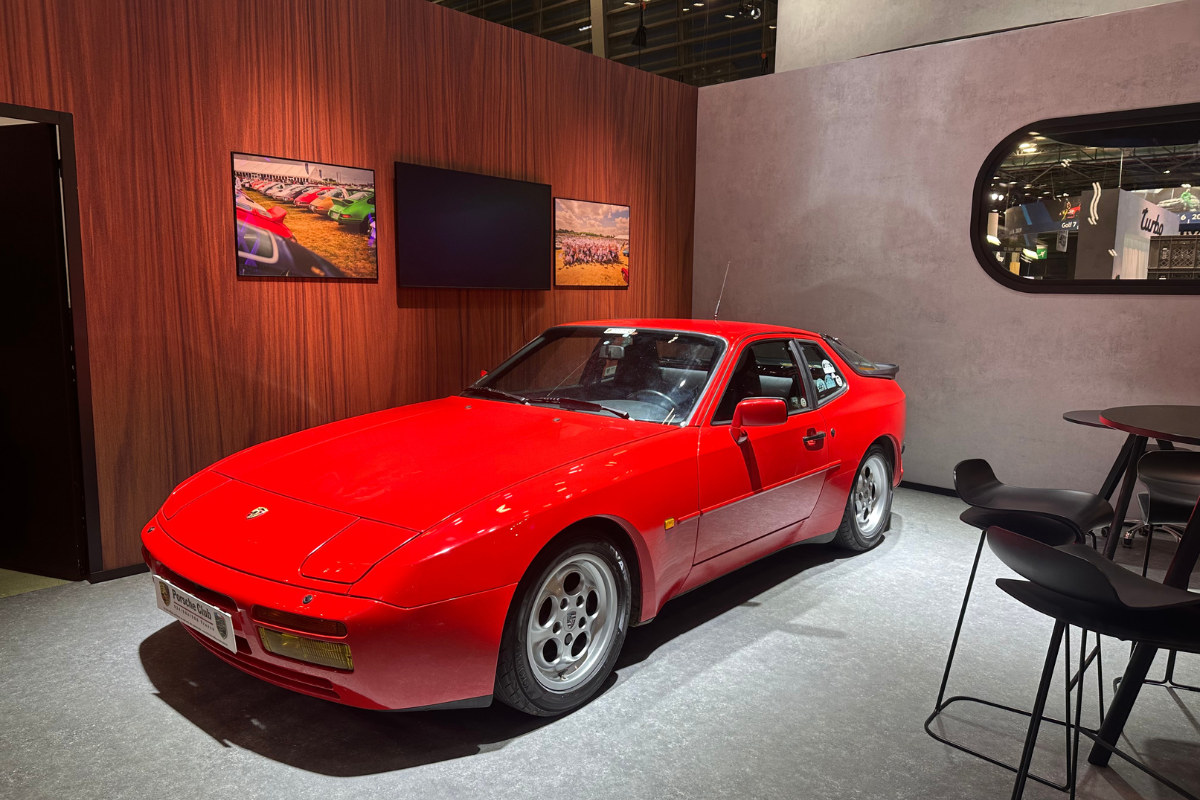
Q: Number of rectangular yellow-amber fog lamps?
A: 1